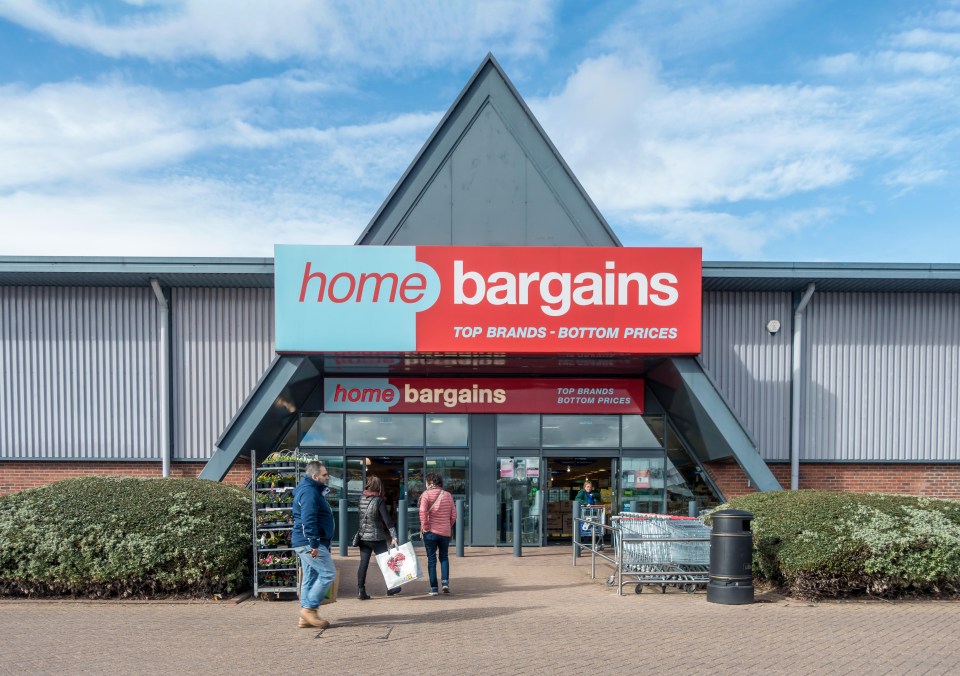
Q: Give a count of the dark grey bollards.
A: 7